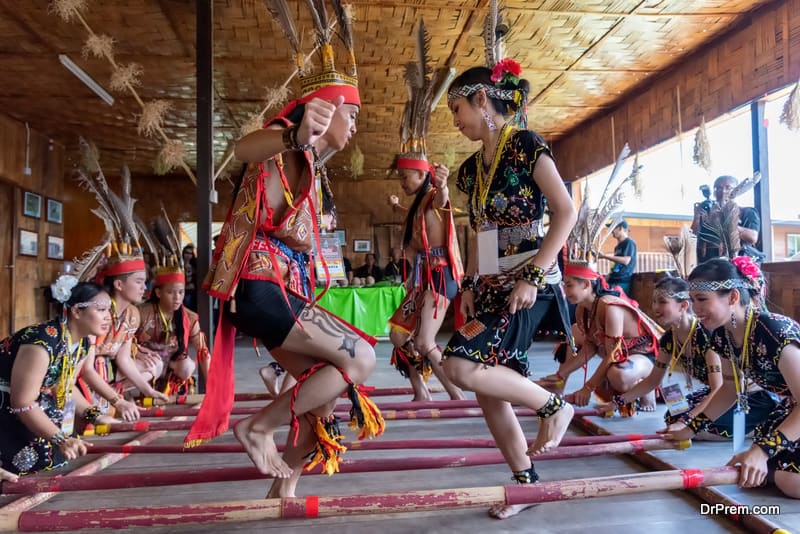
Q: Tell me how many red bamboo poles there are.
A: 6